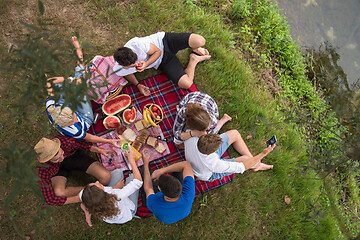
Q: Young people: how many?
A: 7